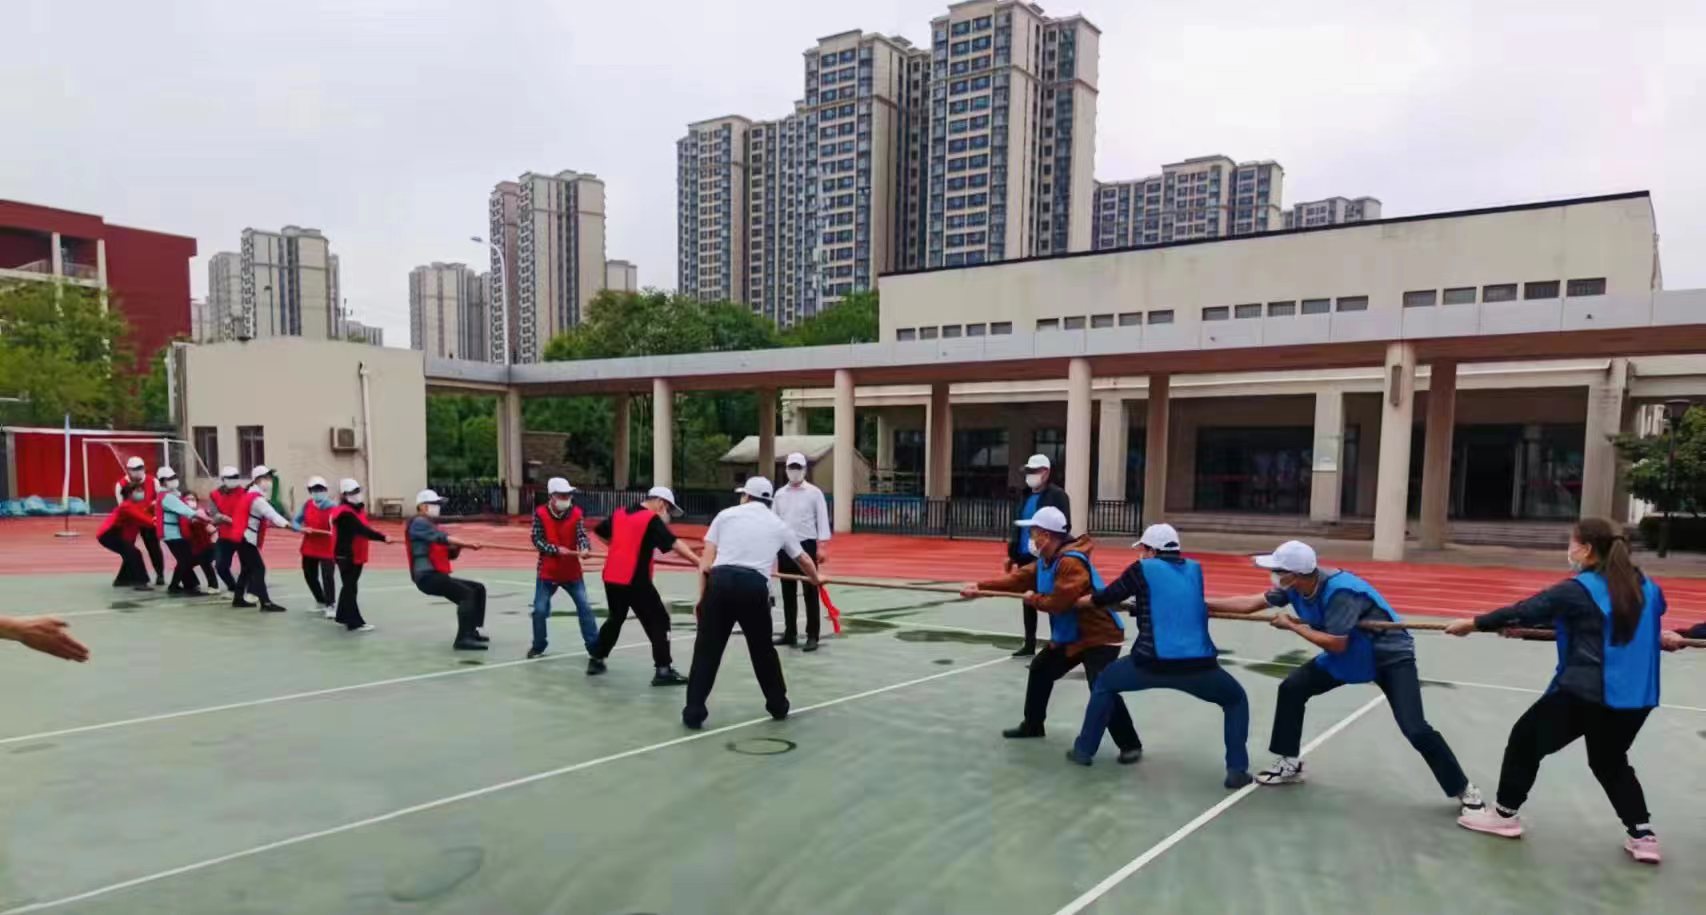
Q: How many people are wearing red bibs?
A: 11